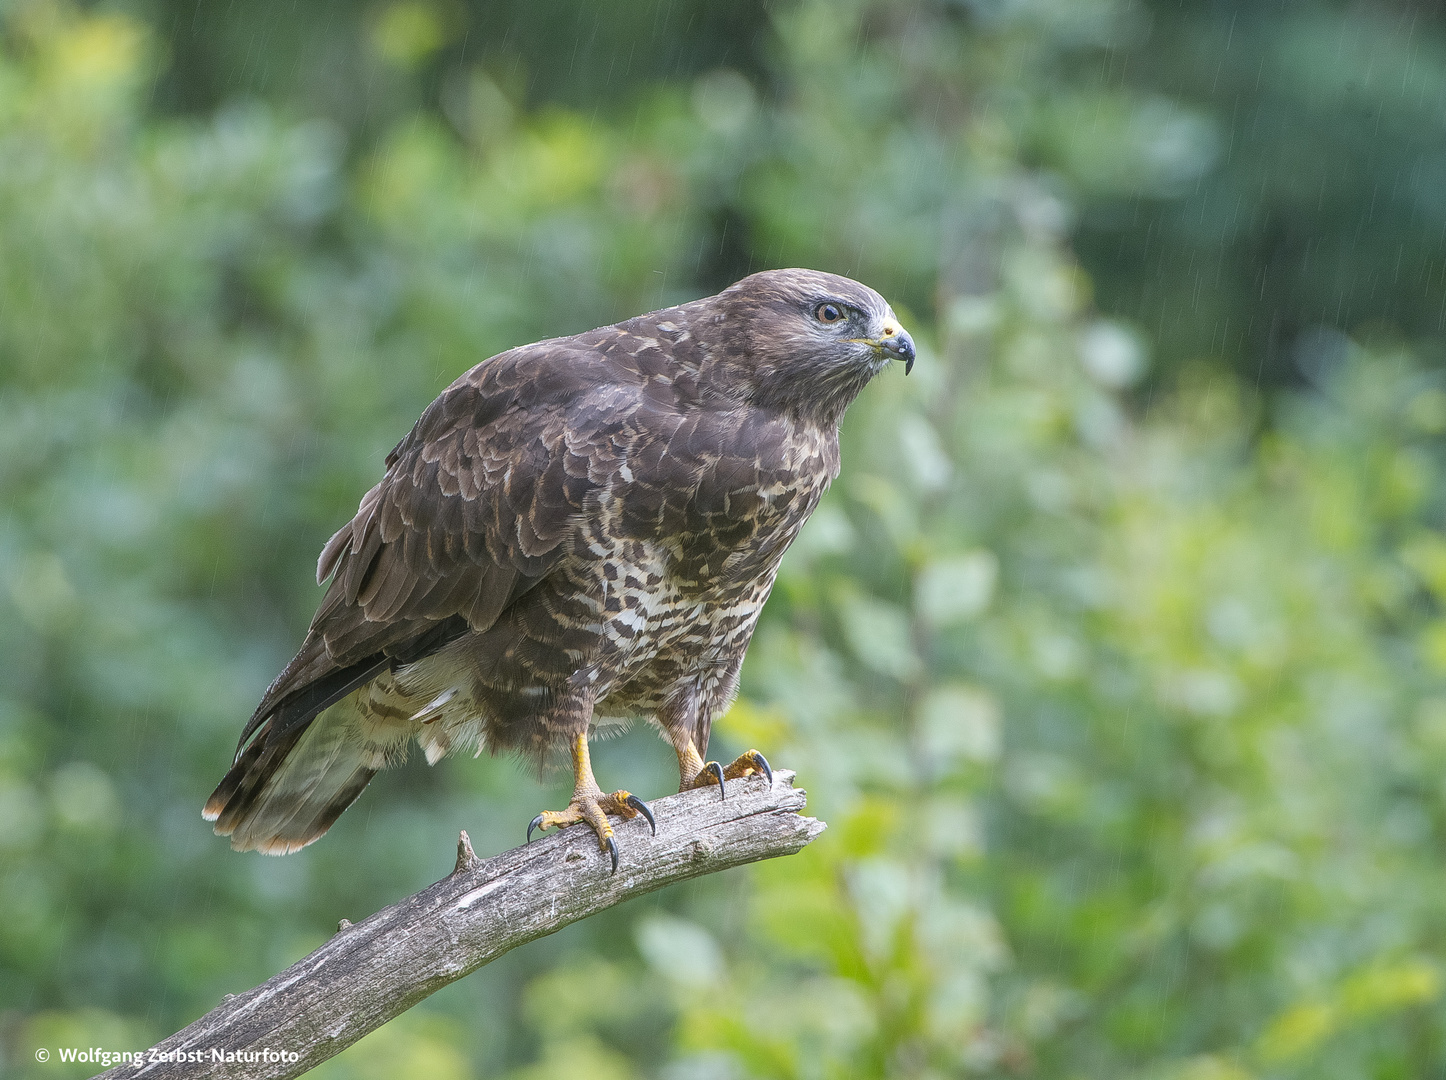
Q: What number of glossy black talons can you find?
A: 5